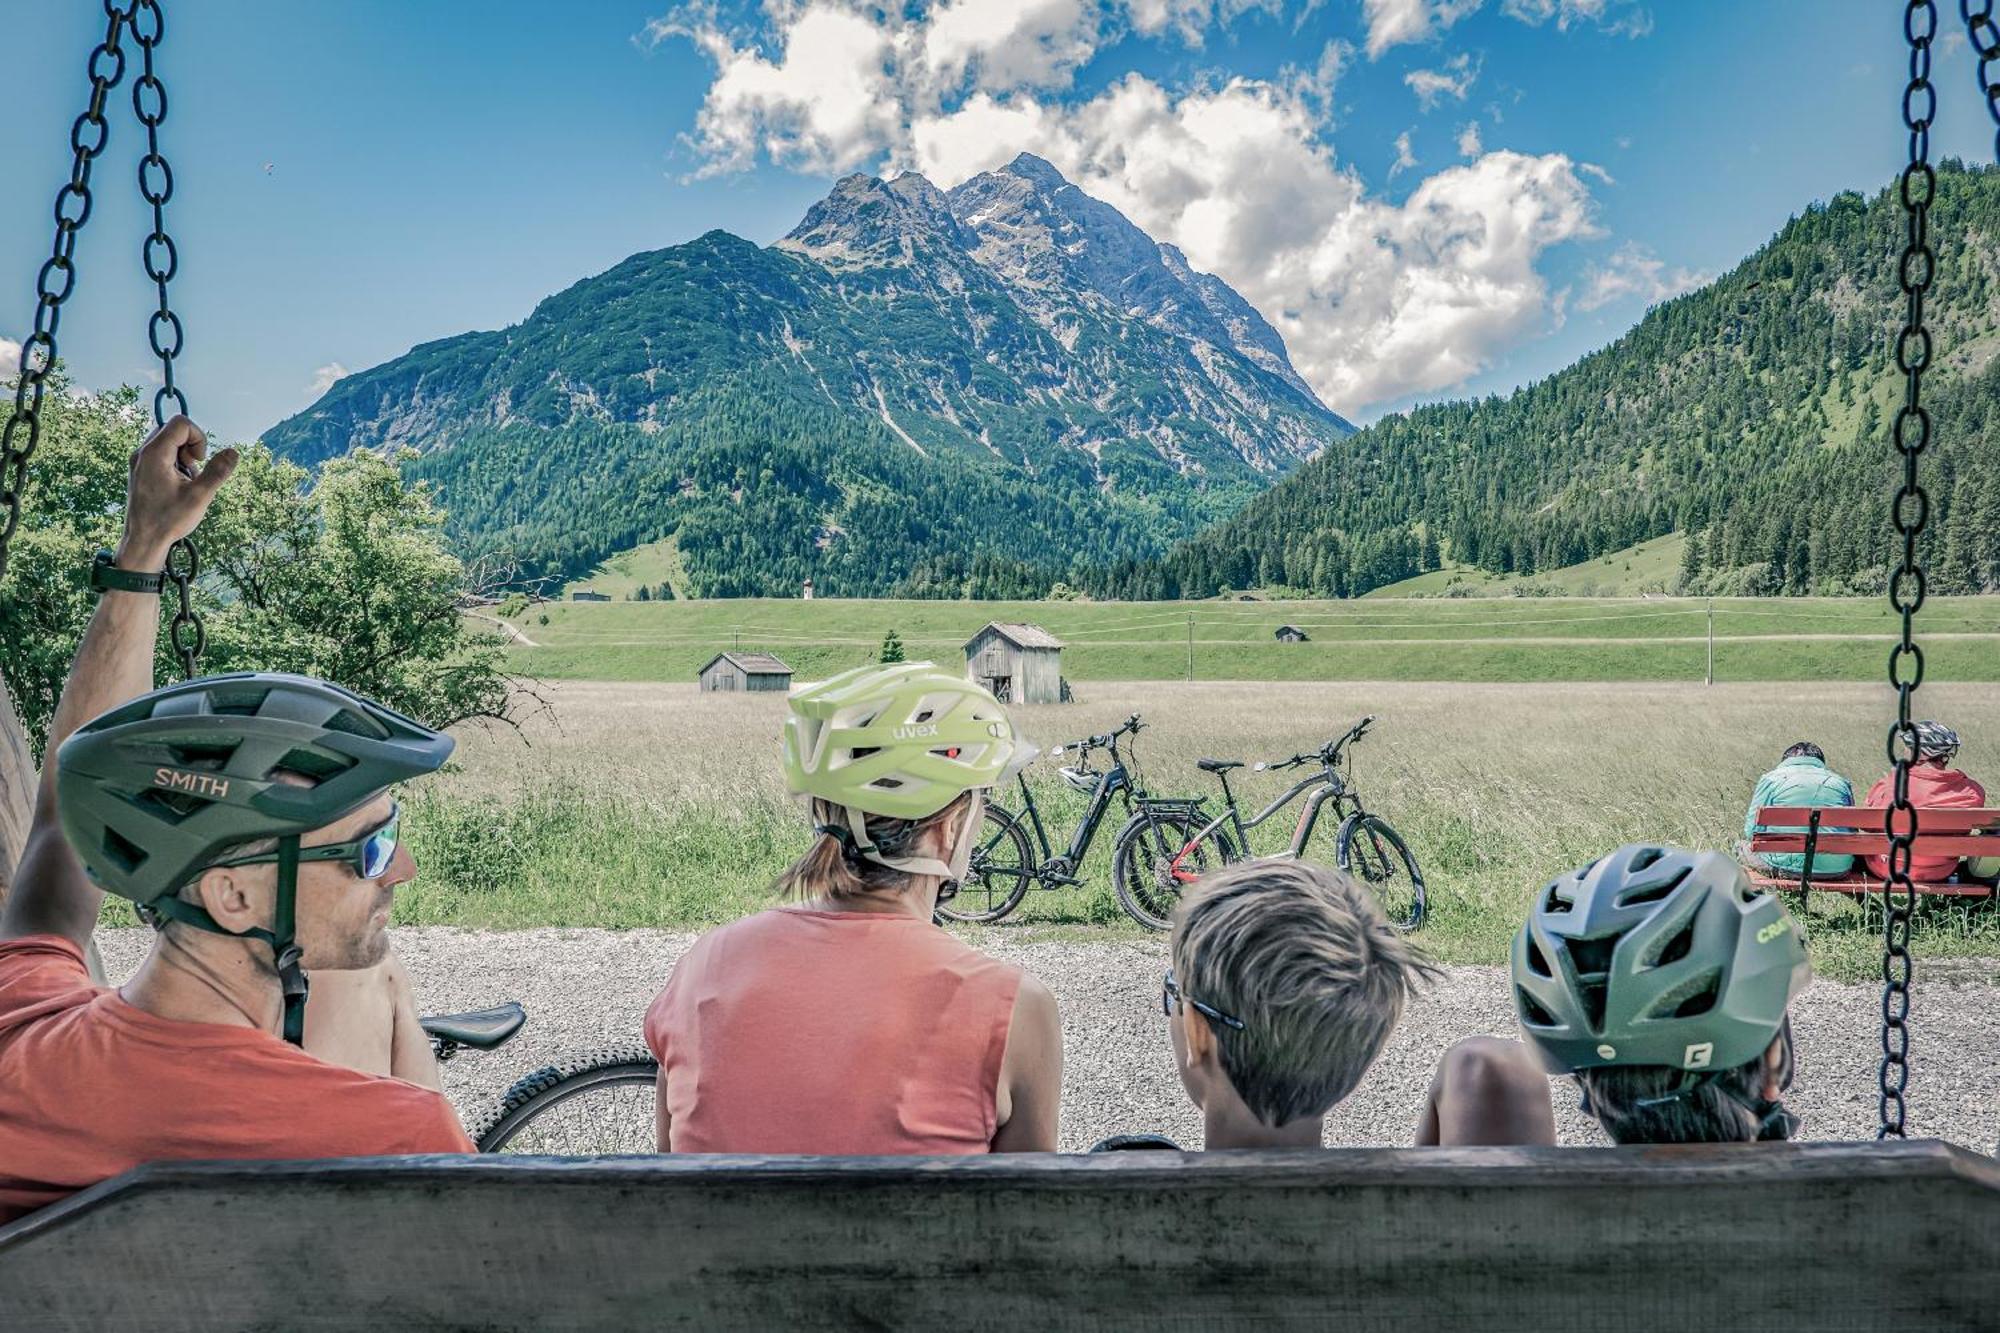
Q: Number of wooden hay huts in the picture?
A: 3